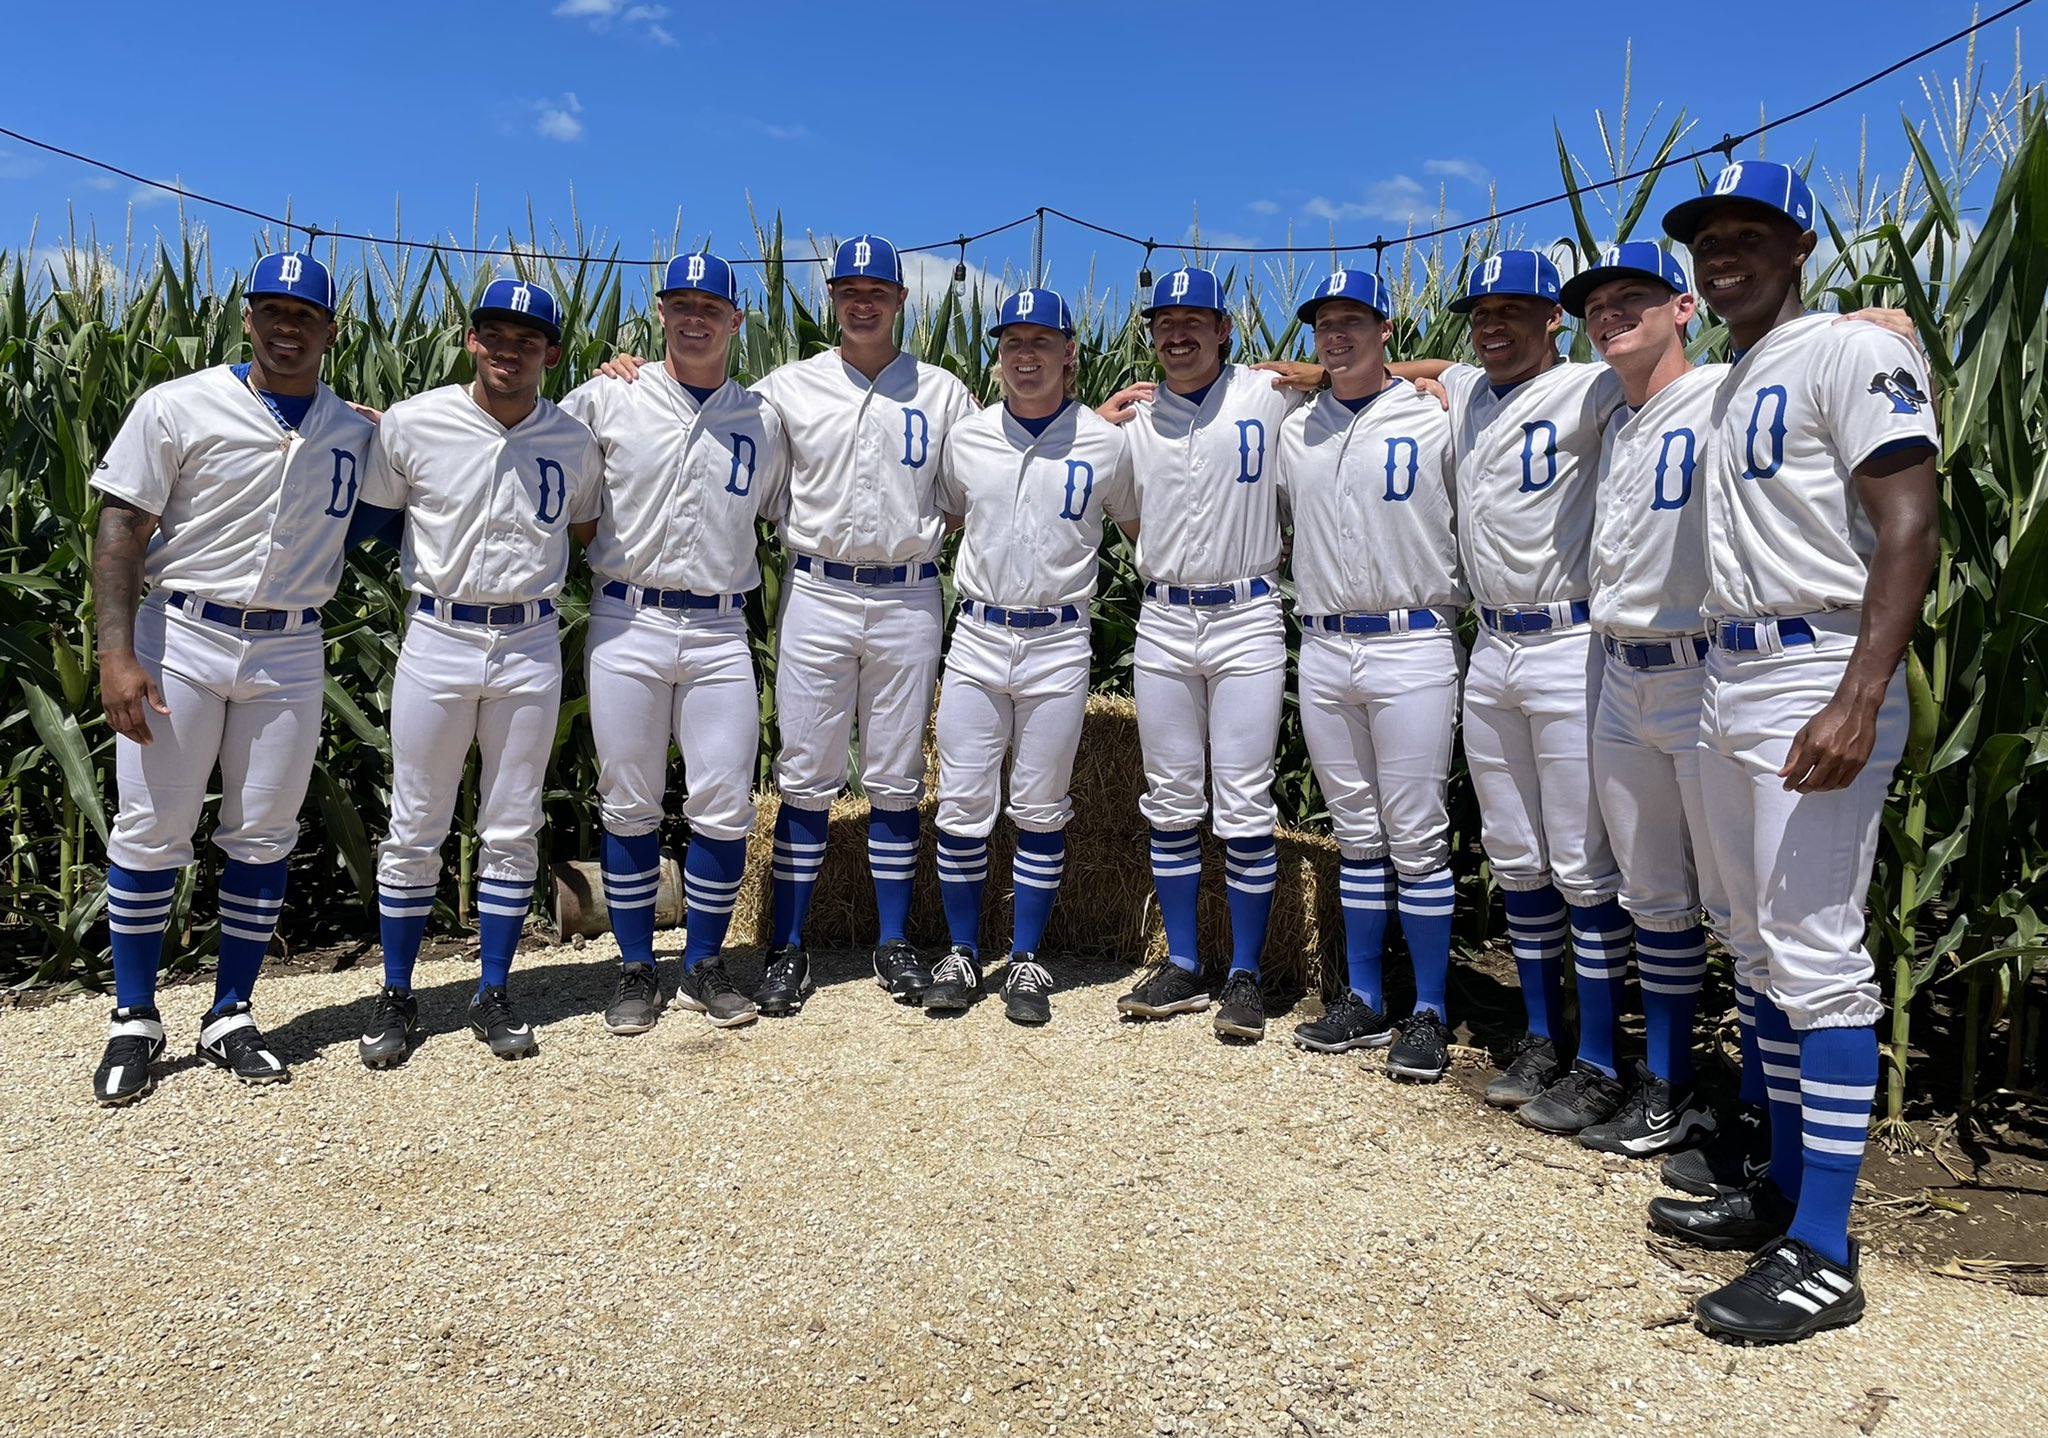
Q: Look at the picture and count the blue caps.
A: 10